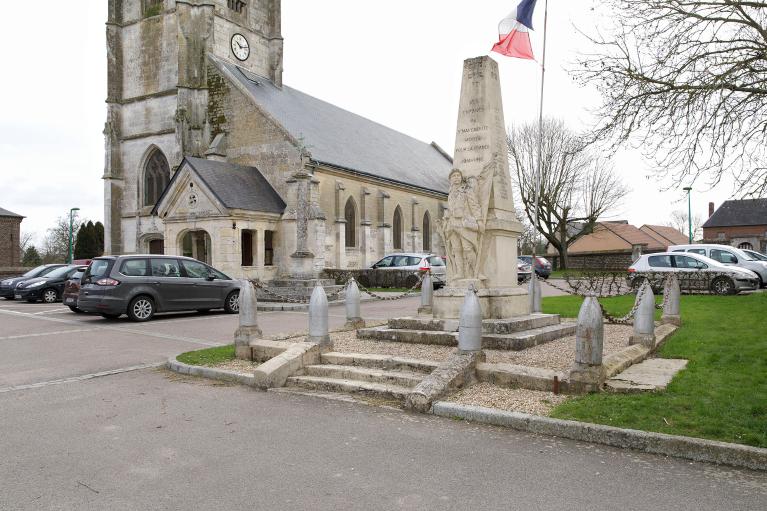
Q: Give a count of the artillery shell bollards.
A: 9